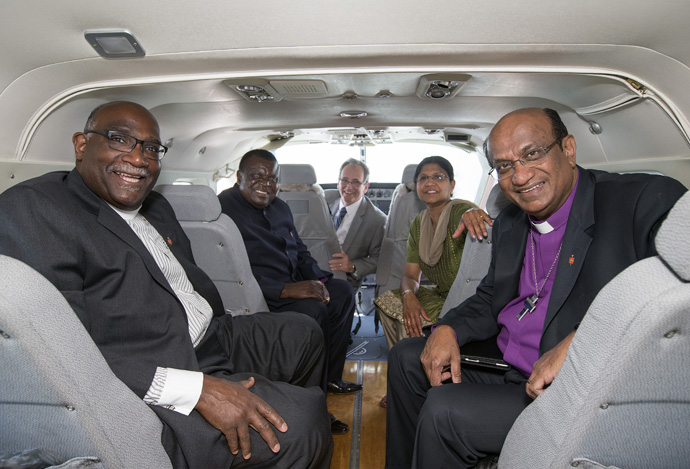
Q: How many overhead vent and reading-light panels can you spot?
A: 2